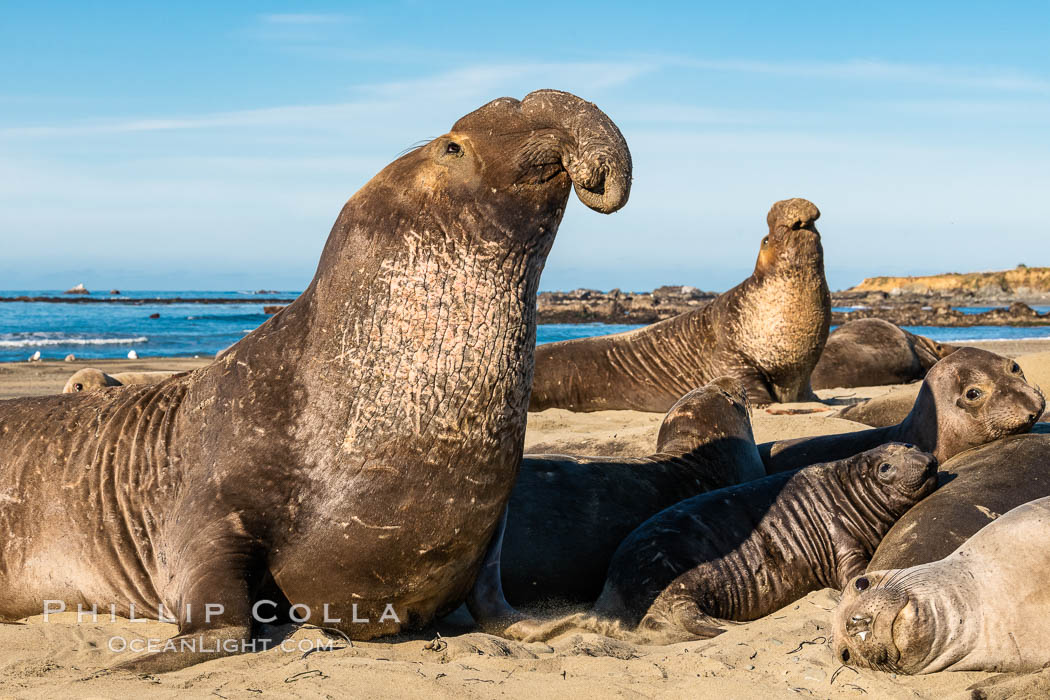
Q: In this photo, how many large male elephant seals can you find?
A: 2